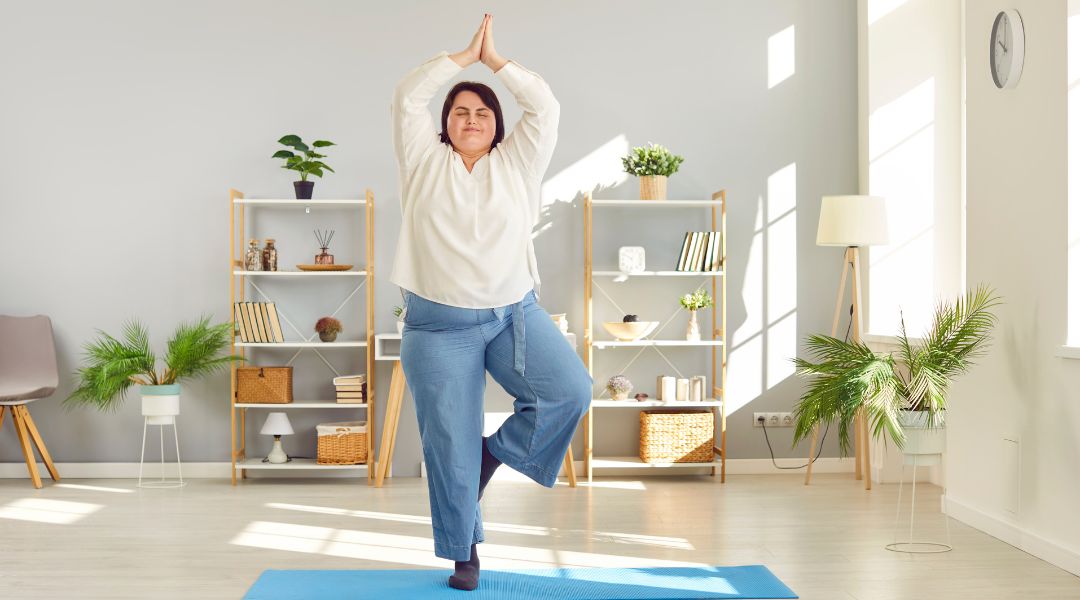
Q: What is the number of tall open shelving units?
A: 2